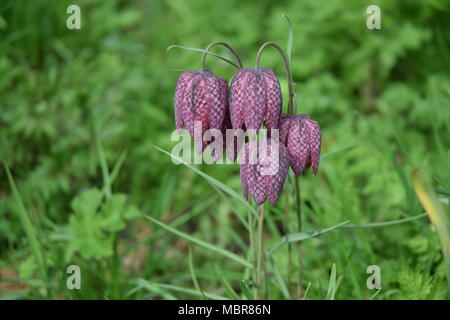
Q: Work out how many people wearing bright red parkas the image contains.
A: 0